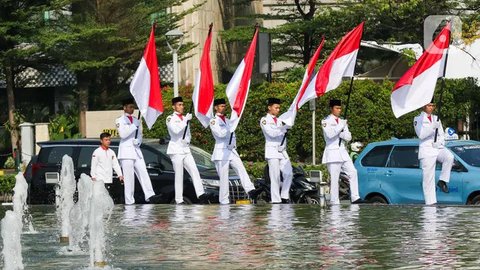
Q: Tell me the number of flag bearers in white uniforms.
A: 6